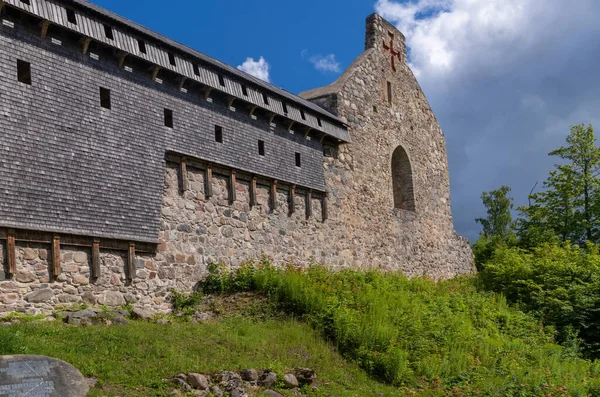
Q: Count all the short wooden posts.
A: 12